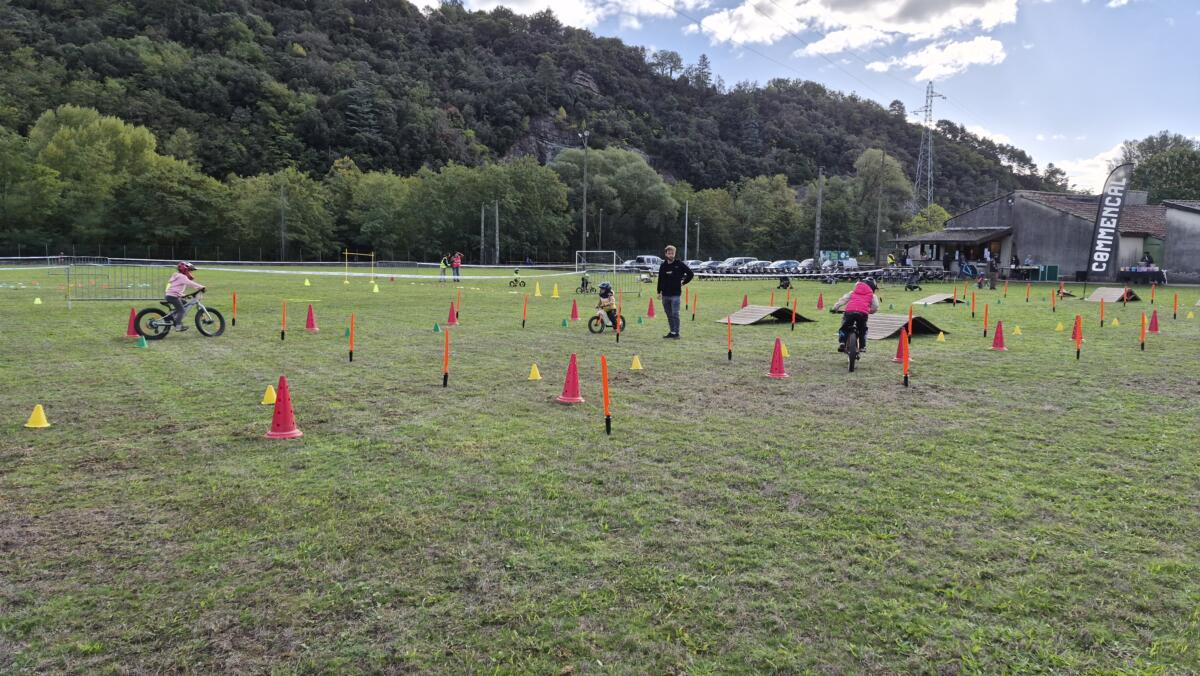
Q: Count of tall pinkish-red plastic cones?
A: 14